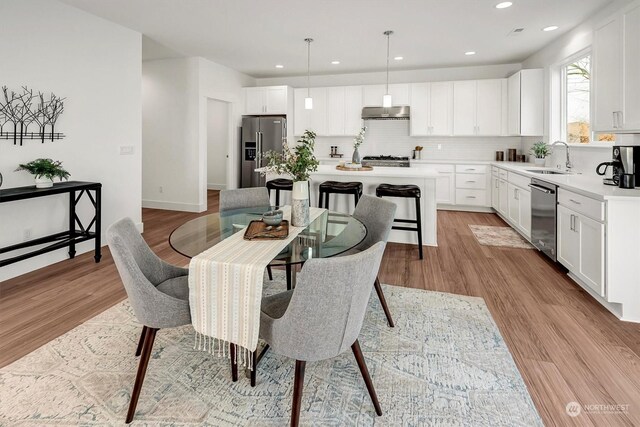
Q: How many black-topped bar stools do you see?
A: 3